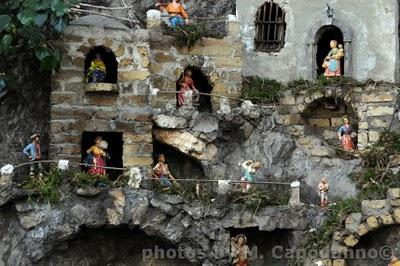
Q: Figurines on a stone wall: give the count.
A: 11